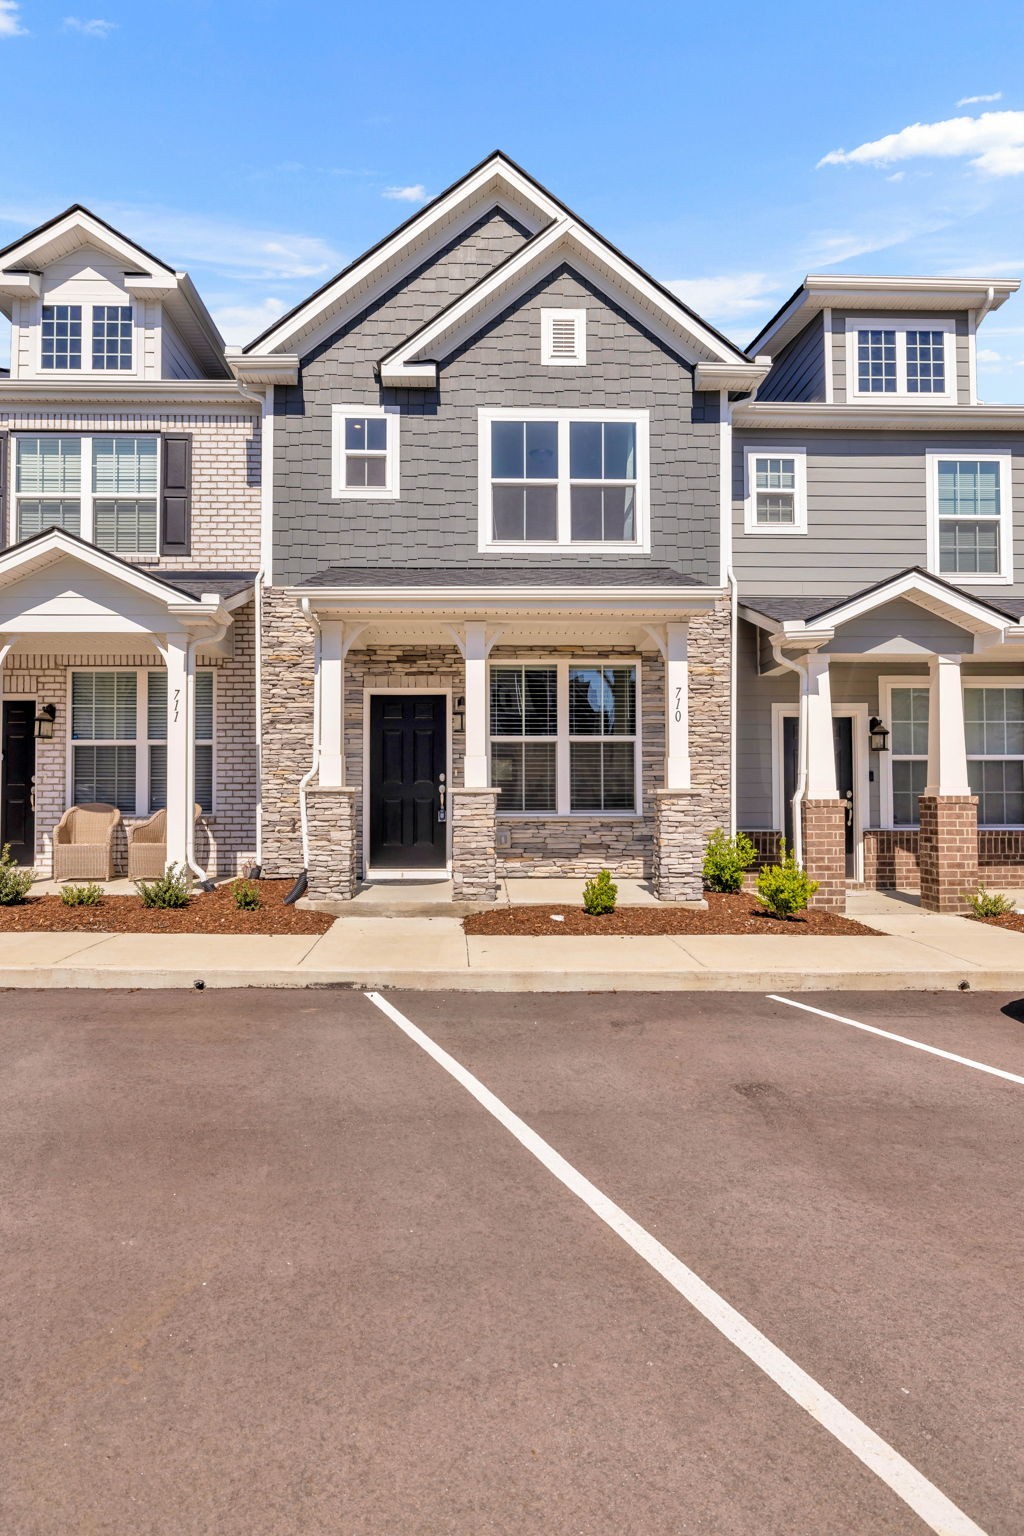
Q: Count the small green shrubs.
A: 8